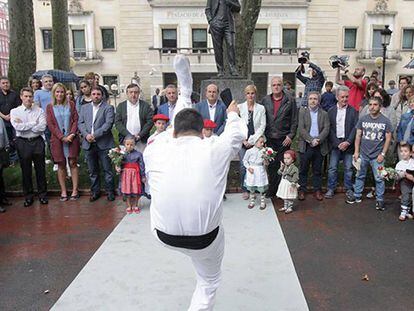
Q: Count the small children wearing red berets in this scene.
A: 2